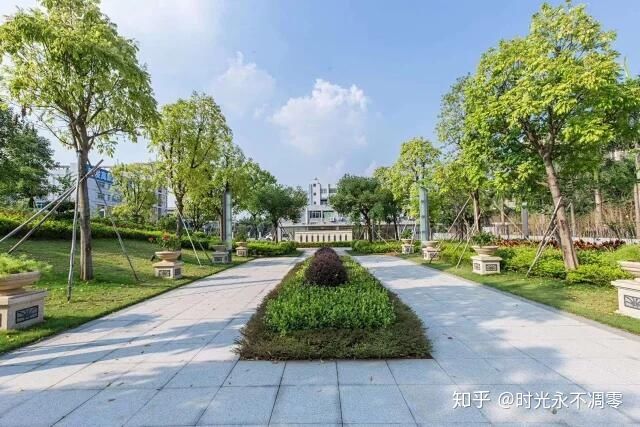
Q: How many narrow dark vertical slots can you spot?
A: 9